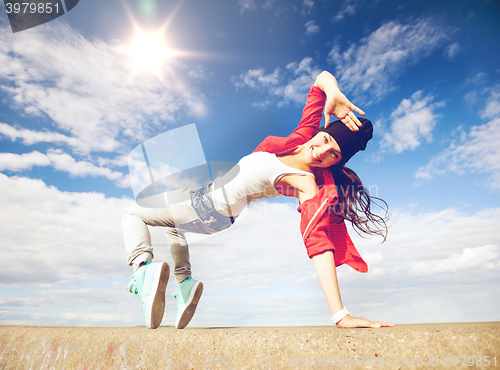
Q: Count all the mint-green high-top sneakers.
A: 2